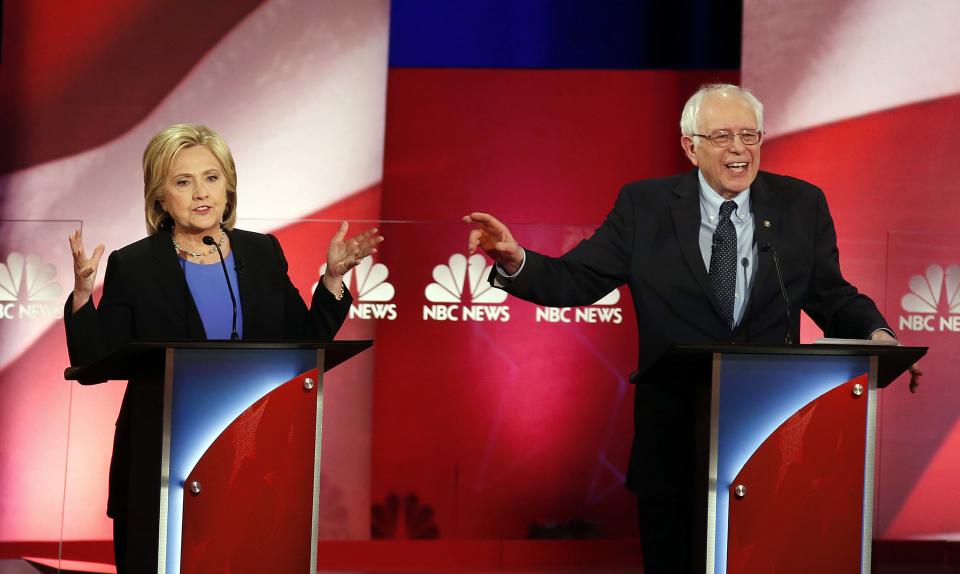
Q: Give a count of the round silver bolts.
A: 4